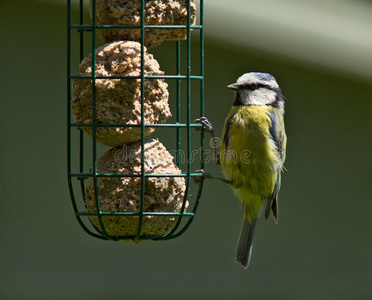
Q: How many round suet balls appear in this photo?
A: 3